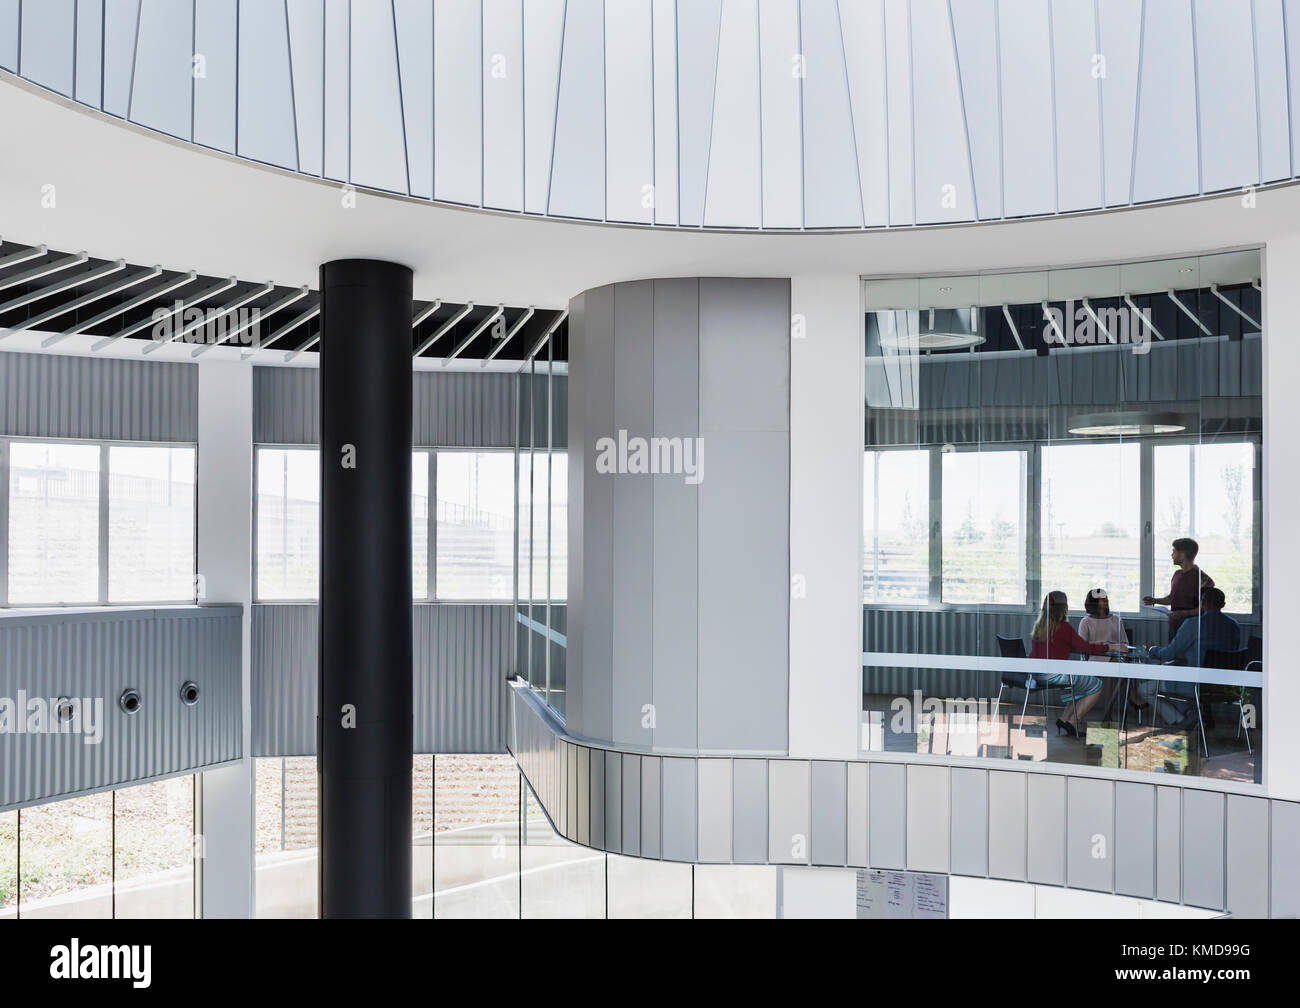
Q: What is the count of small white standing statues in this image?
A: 0